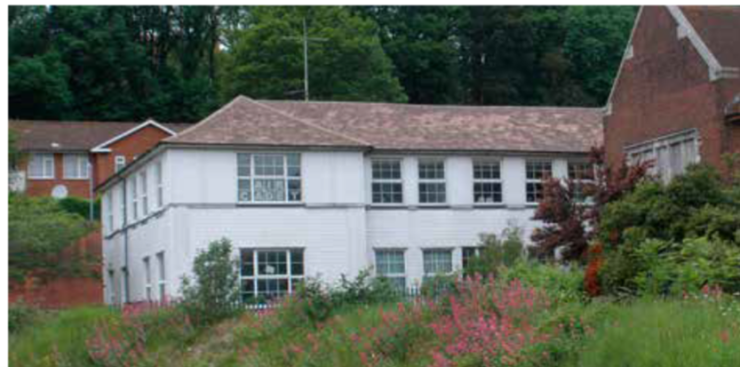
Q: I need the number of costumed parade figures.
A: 0